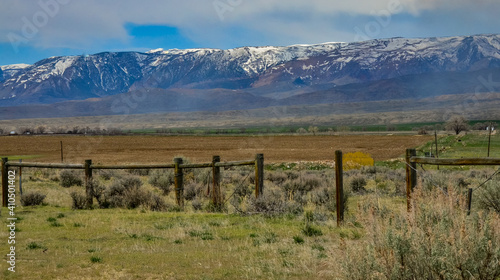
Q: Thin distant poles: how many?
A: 3